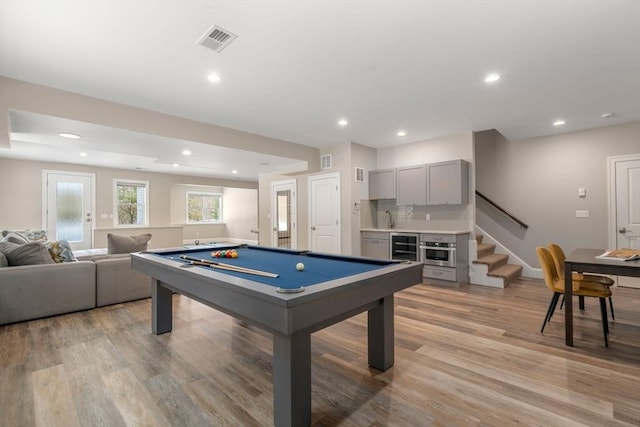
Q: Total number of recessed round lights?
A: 10